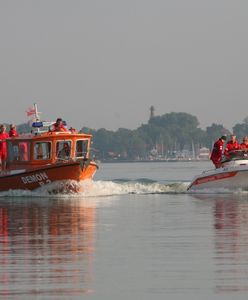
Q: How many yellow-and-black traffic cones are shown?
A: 0